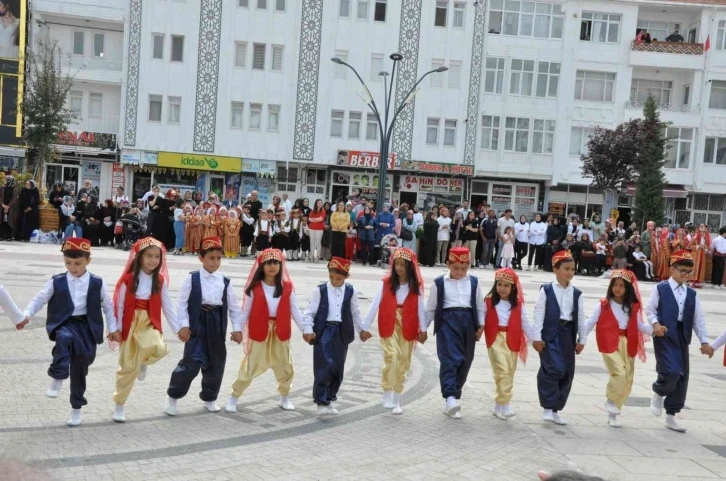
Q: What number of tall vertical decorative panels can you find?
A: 5